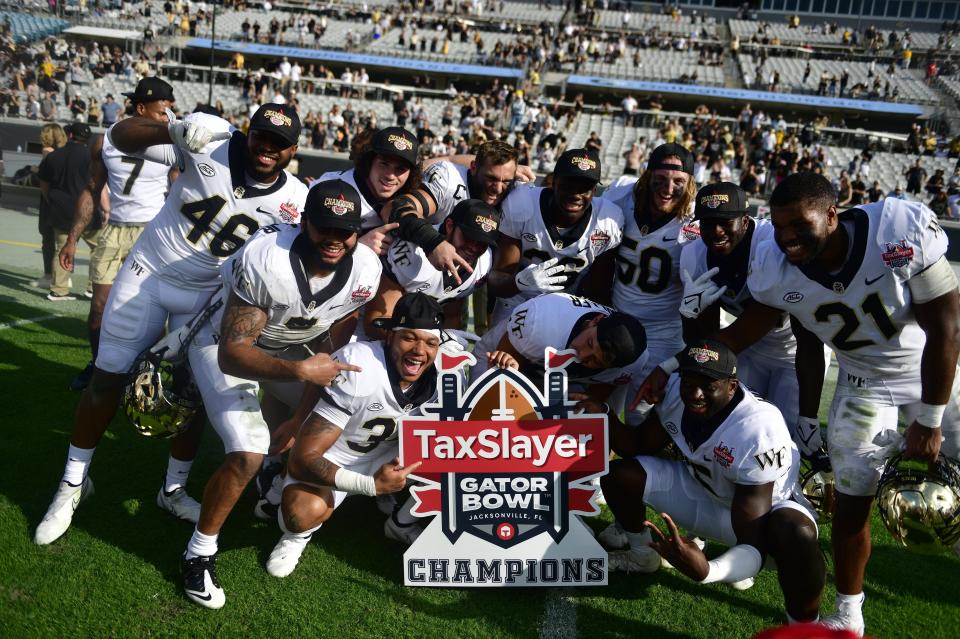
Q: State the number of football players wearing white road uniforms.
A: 13